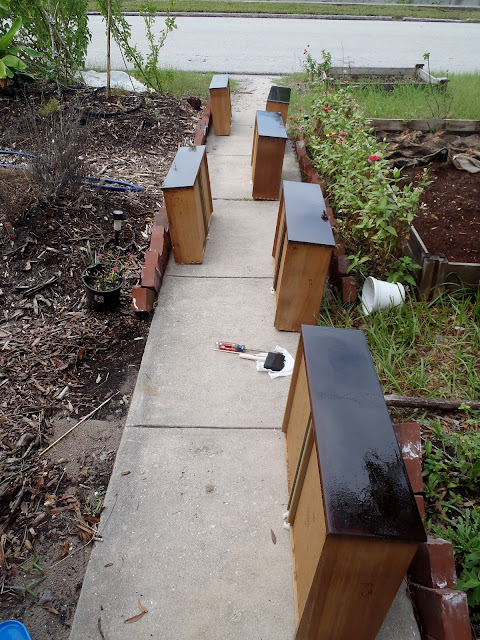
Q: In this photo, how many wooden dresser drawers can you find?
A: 6